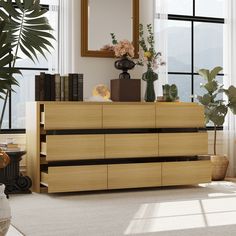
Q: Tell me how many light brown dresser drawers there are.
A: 9